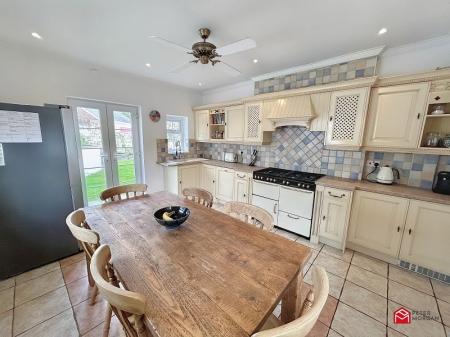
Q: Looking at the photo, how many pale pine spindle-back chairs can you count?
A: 6